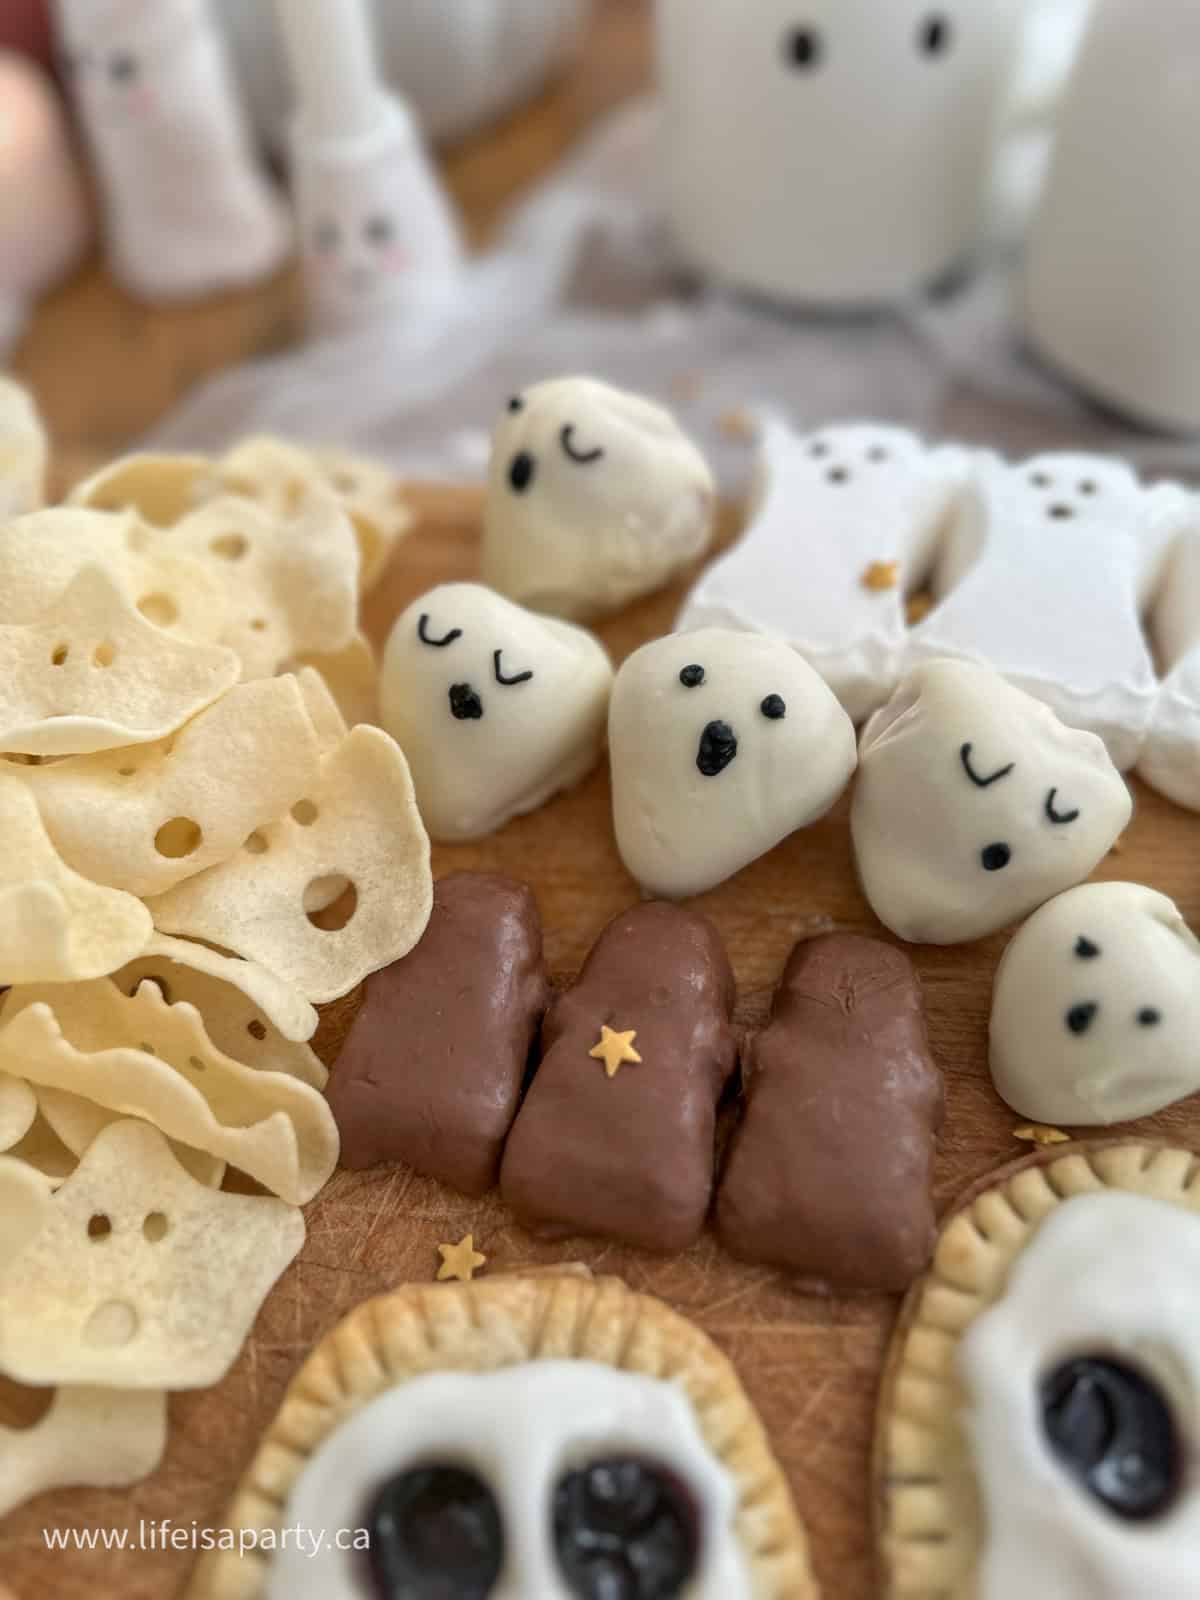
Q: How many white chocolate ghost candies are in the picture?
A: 5